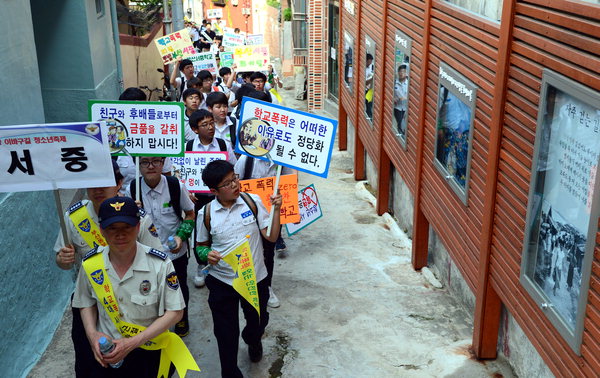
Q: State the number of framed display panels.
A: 5